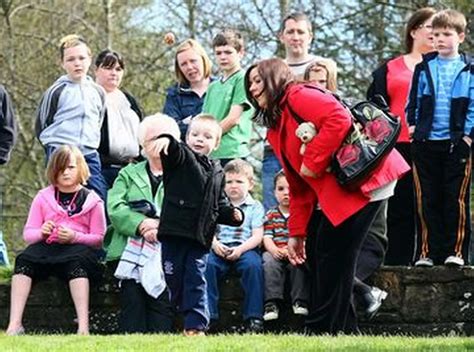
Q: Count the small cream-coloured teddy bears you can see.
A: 1